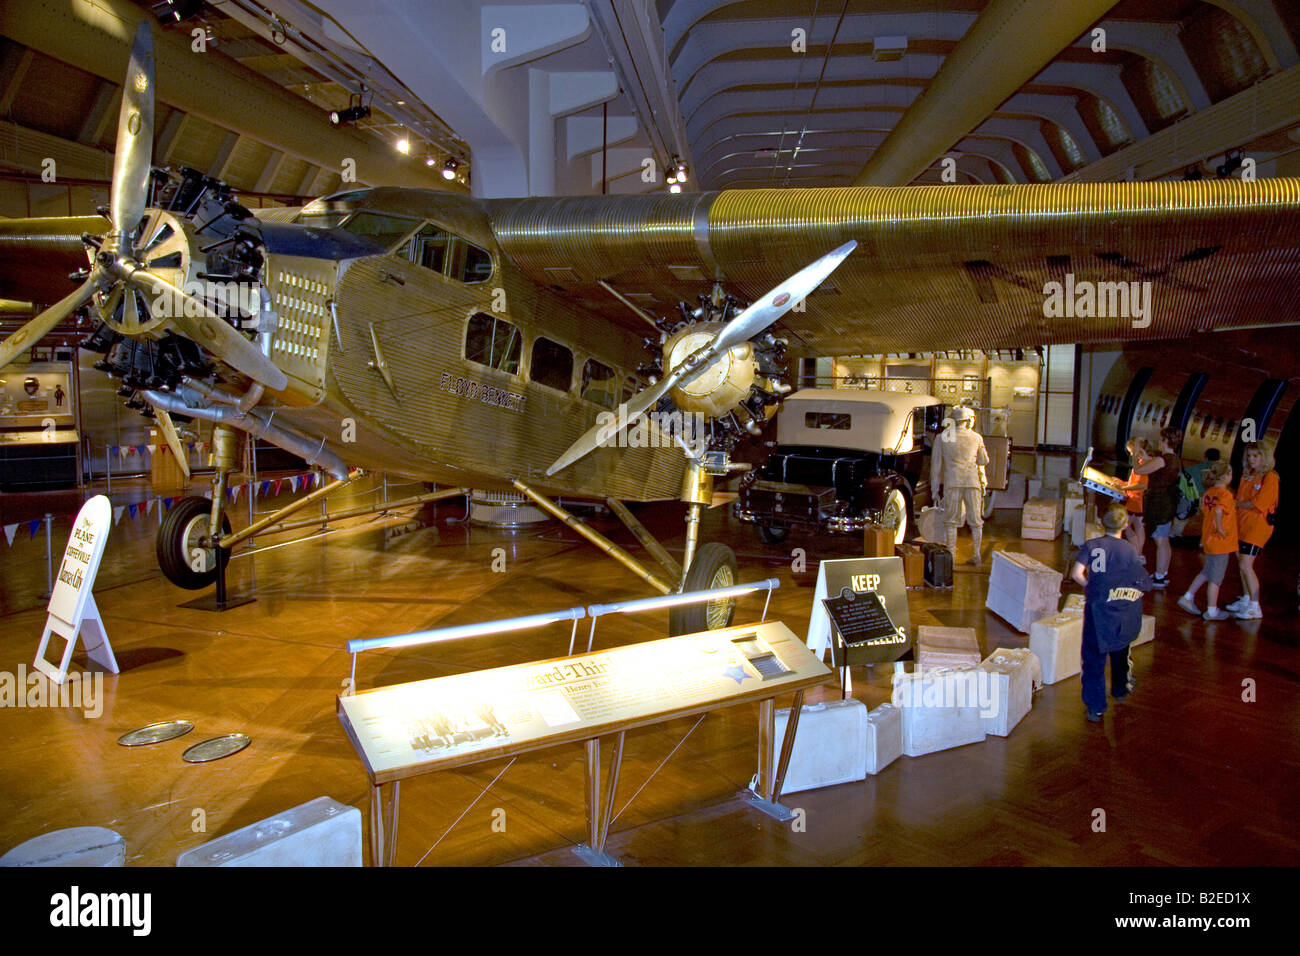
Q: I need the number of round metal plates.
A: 2